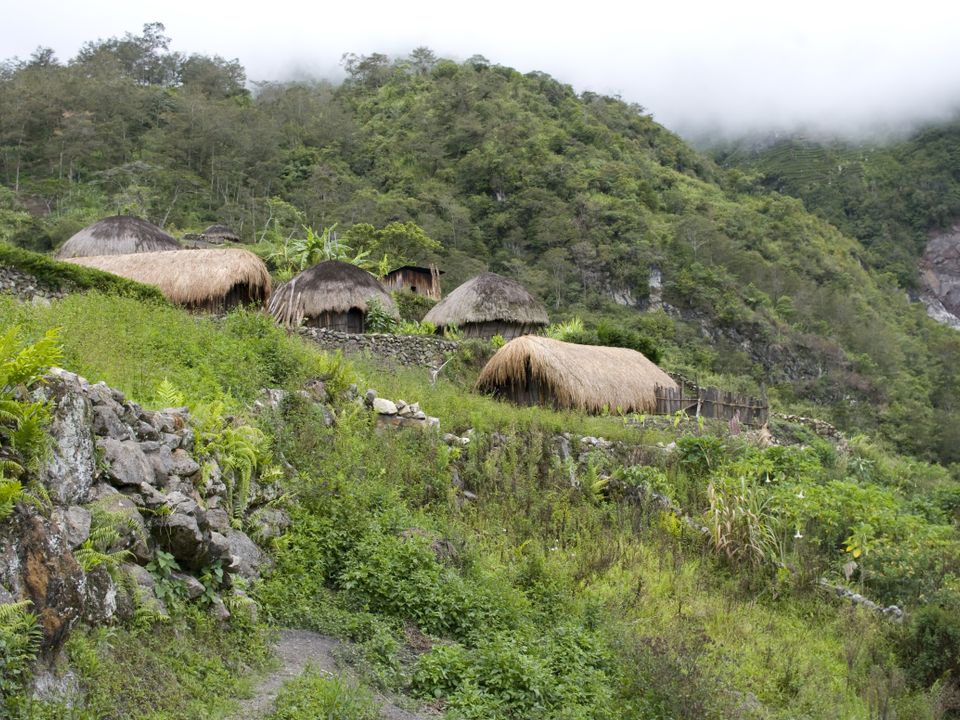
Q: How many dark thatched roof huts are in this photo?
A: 4